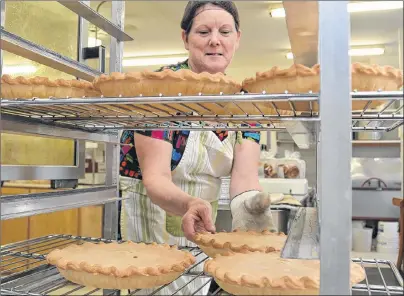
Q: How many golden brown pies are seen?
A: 6